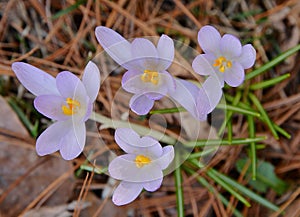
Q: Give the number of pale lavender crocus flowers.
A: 5